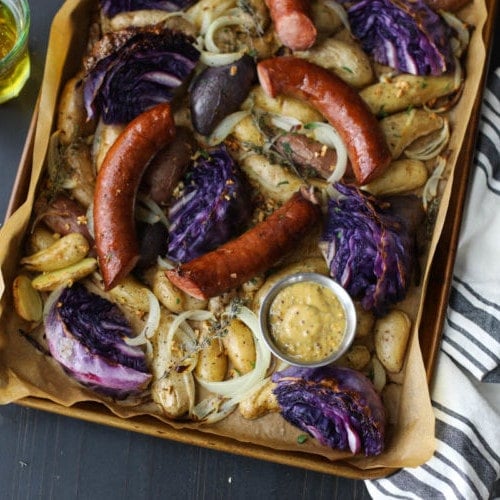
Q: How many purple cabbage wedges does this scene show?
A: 7